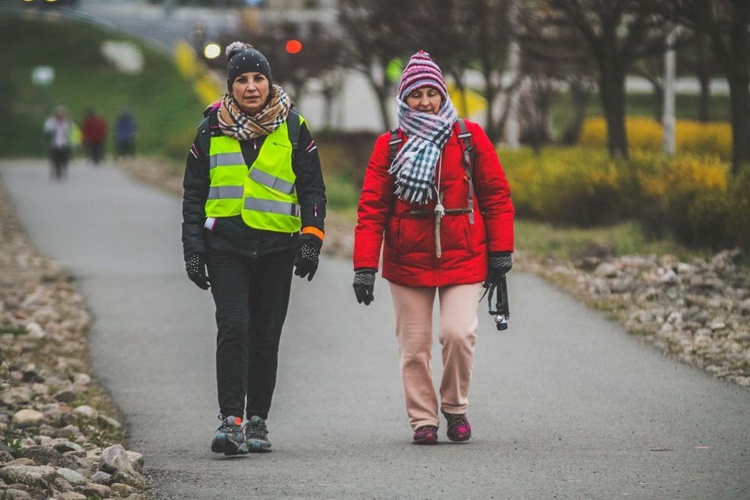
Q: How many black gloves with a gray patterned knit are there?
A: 2